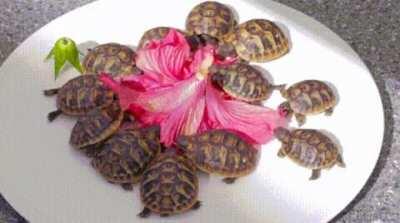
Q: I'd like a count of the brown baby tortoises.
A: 12